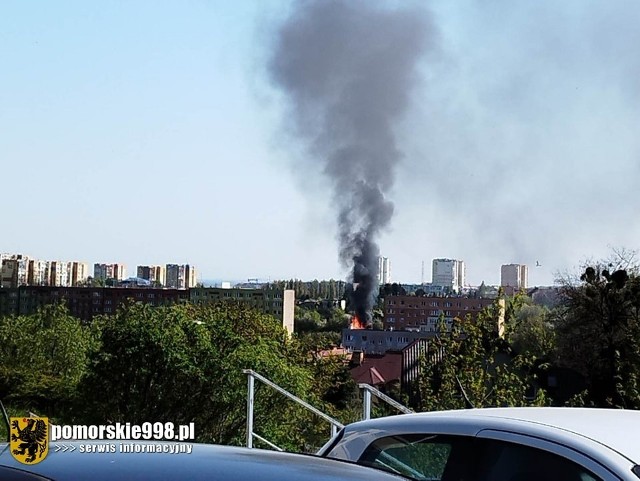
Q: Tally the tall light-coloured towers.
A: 3